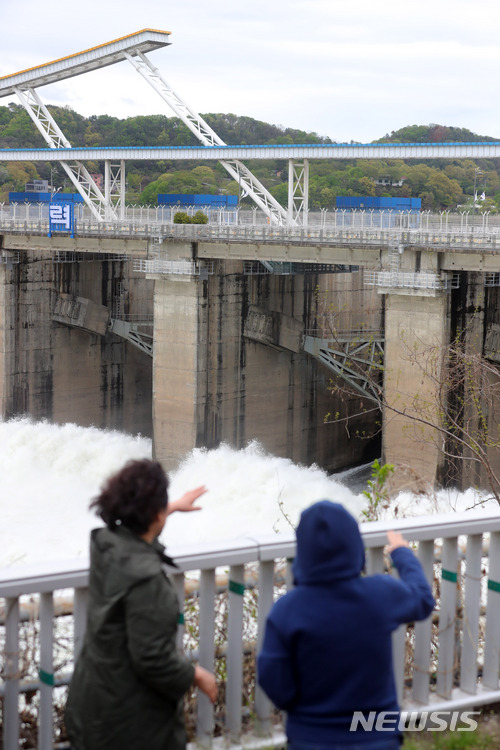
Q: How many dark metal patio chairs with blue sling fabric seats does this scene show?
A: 0